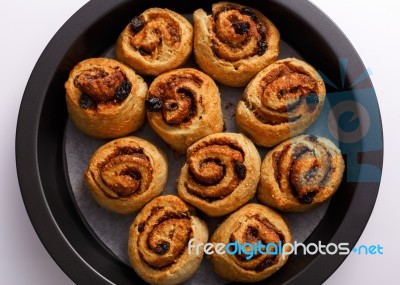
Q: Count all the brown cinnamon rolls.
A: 10